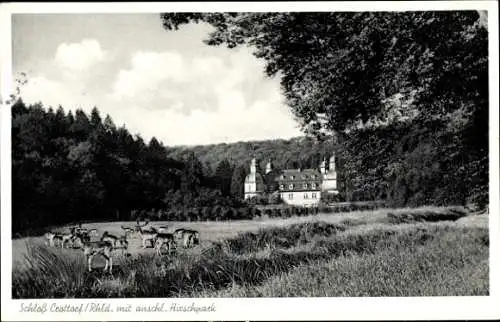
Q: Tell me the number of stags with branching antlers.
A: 1